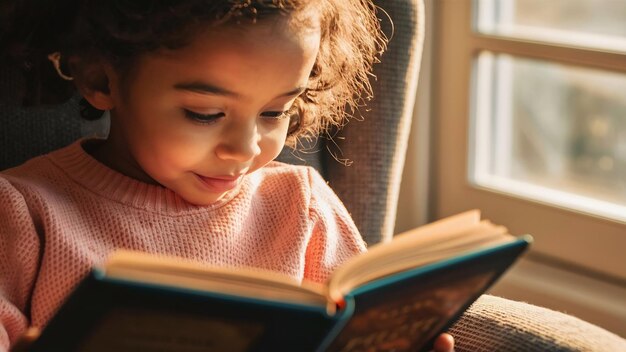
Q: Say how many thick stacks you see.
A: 2